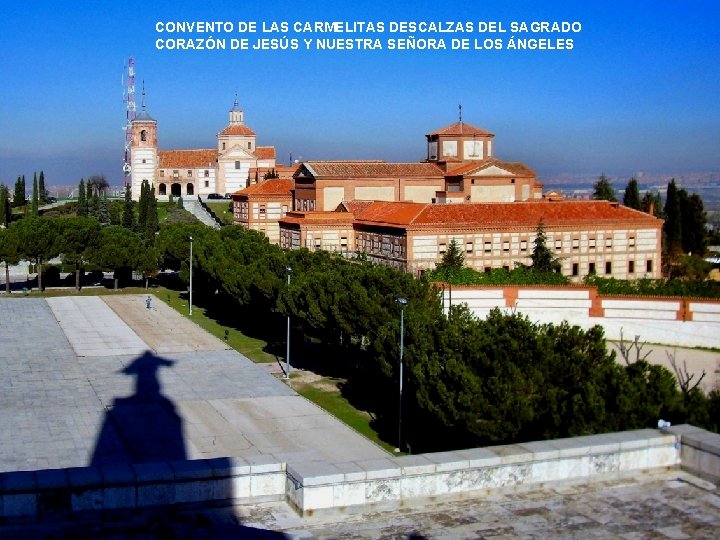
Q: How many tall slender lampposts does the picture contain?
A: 3